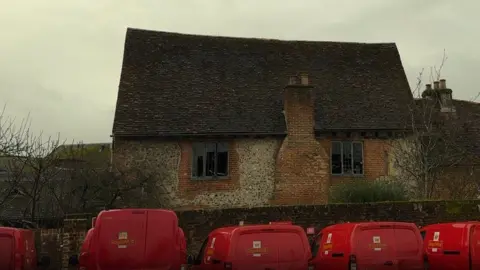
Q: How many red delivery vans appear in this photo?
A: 5